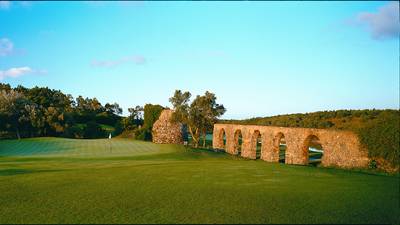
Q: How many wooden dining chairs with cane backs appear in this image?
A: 0